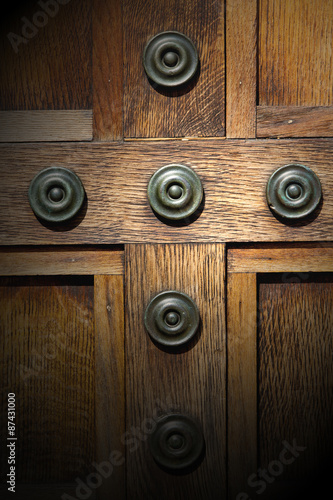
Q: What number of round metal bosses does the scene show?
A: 6